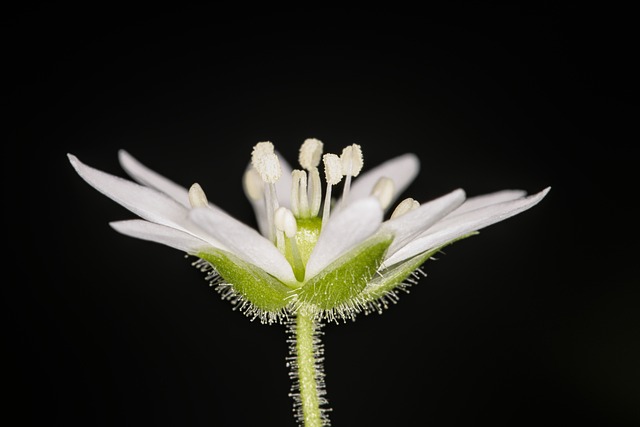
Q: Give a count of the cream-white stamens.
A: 10